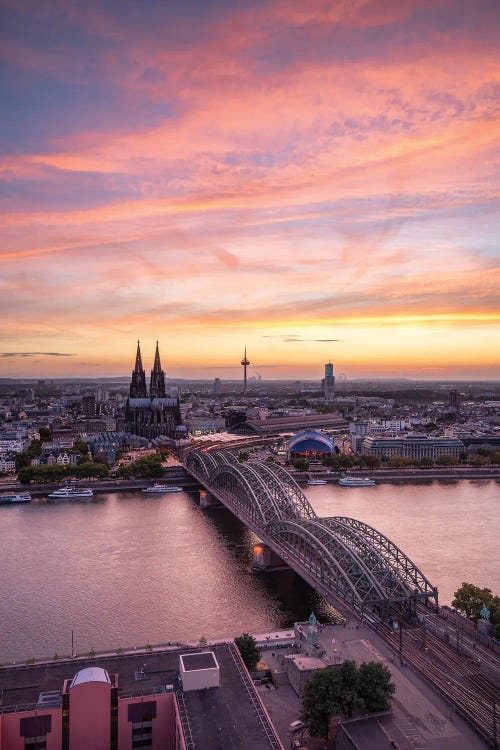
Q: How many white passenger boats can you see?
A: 5